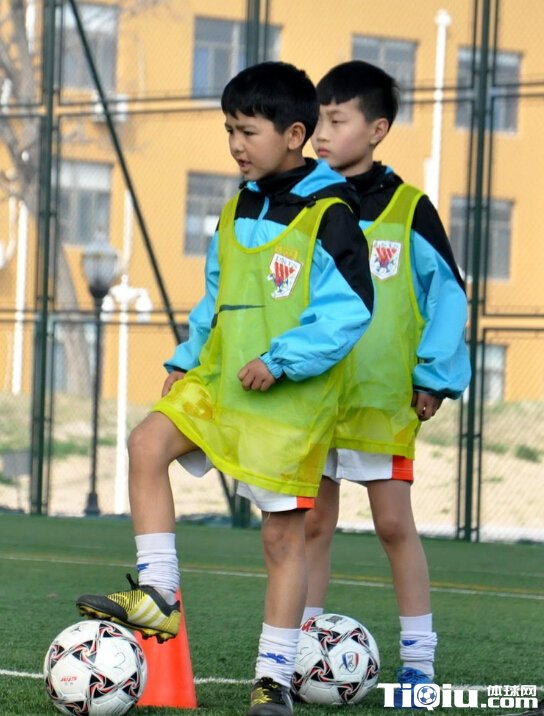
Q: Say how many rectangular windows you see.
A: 9